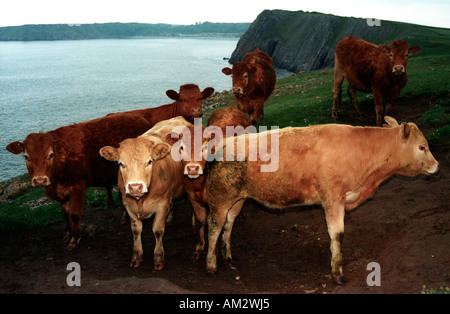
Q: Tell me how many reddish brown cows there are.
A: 5